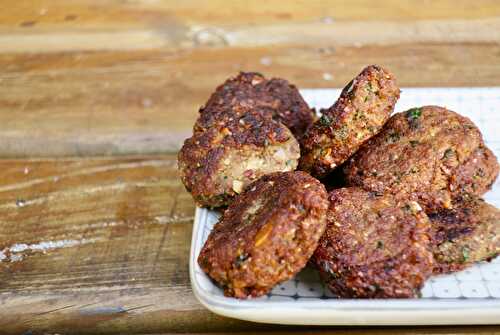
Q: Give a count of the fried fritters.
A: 7